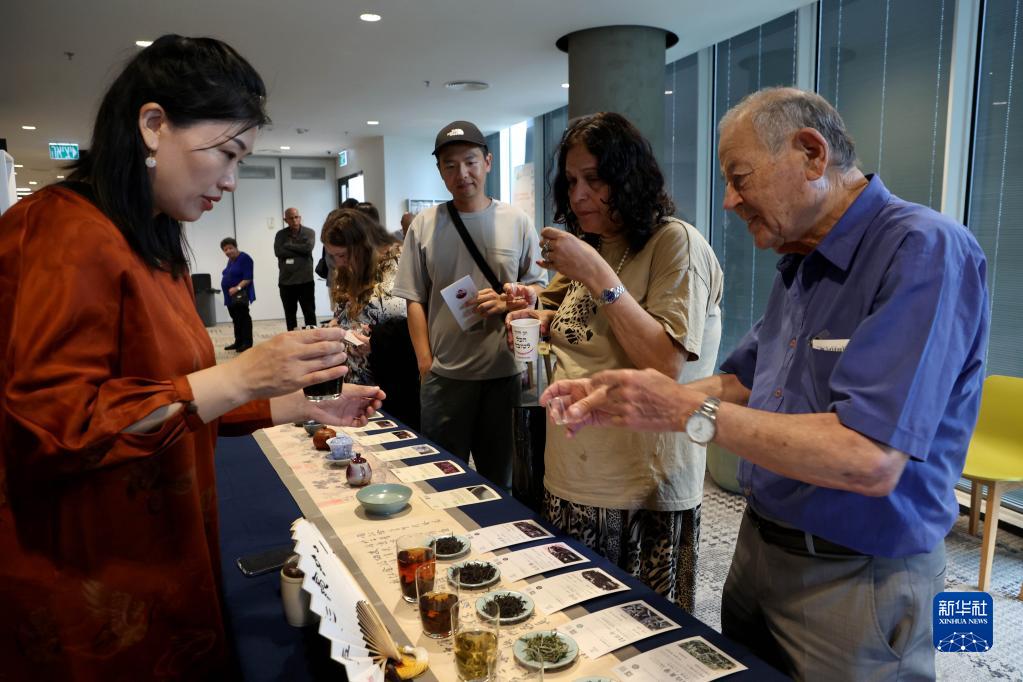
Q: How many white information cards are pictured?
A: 11